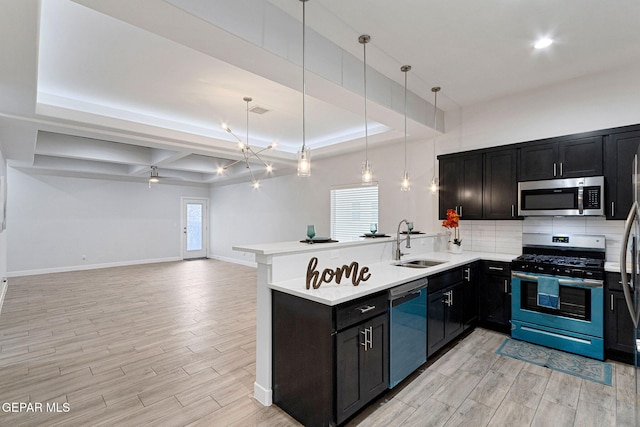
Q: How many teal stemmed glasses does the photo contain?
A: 3